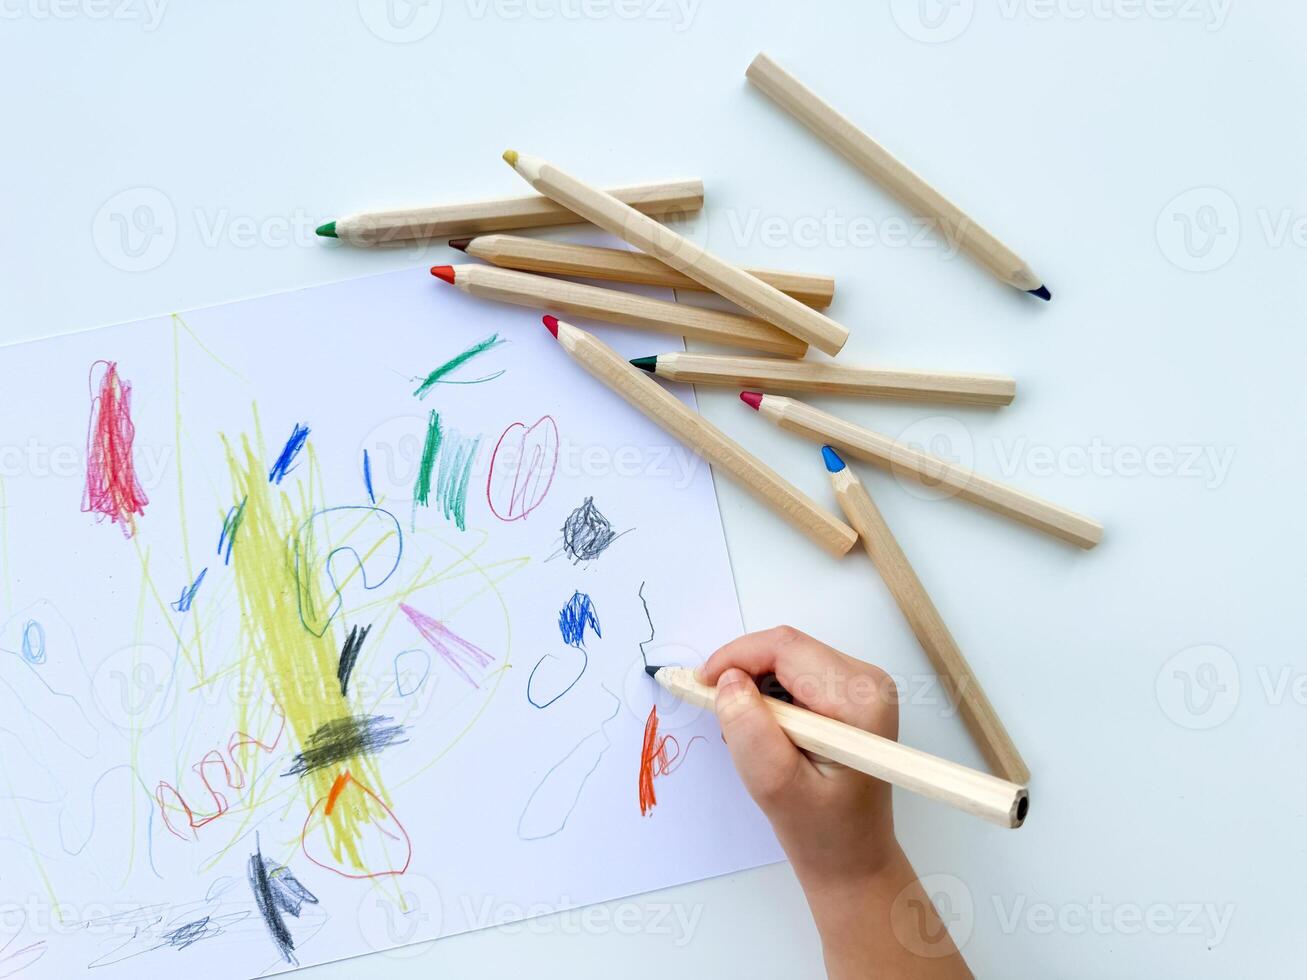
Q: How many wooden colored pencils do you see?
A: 10